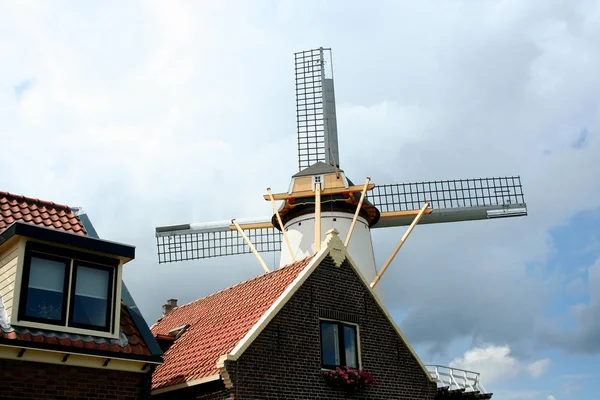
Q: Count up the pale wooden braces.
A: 5